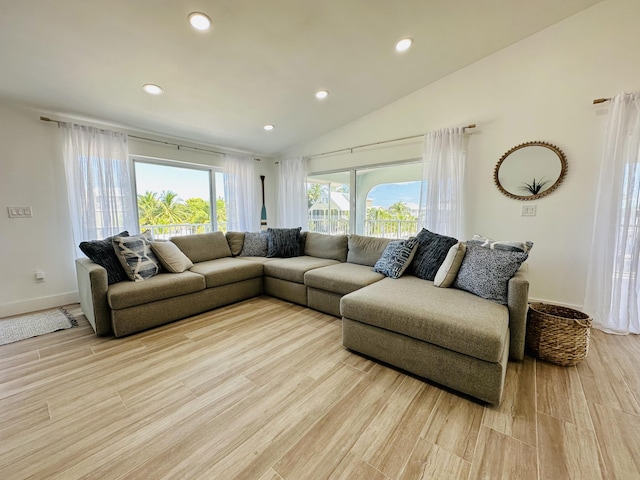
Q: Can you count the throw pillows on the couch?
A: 10